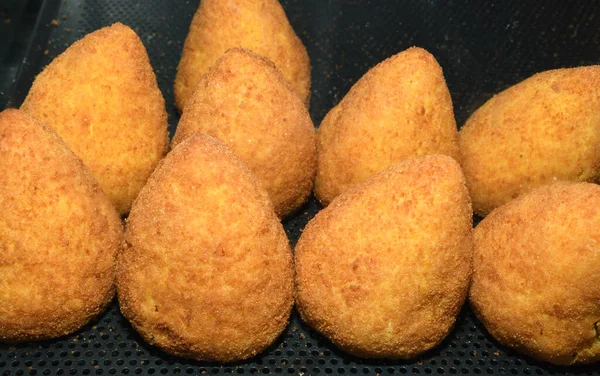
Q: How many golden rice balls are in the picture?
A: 9